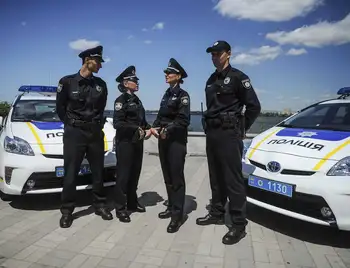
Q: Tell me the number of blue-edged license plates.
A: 2